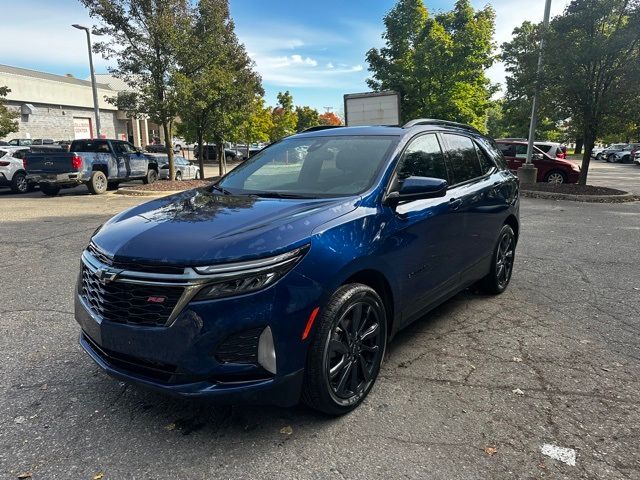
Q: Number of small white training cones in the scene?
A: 0